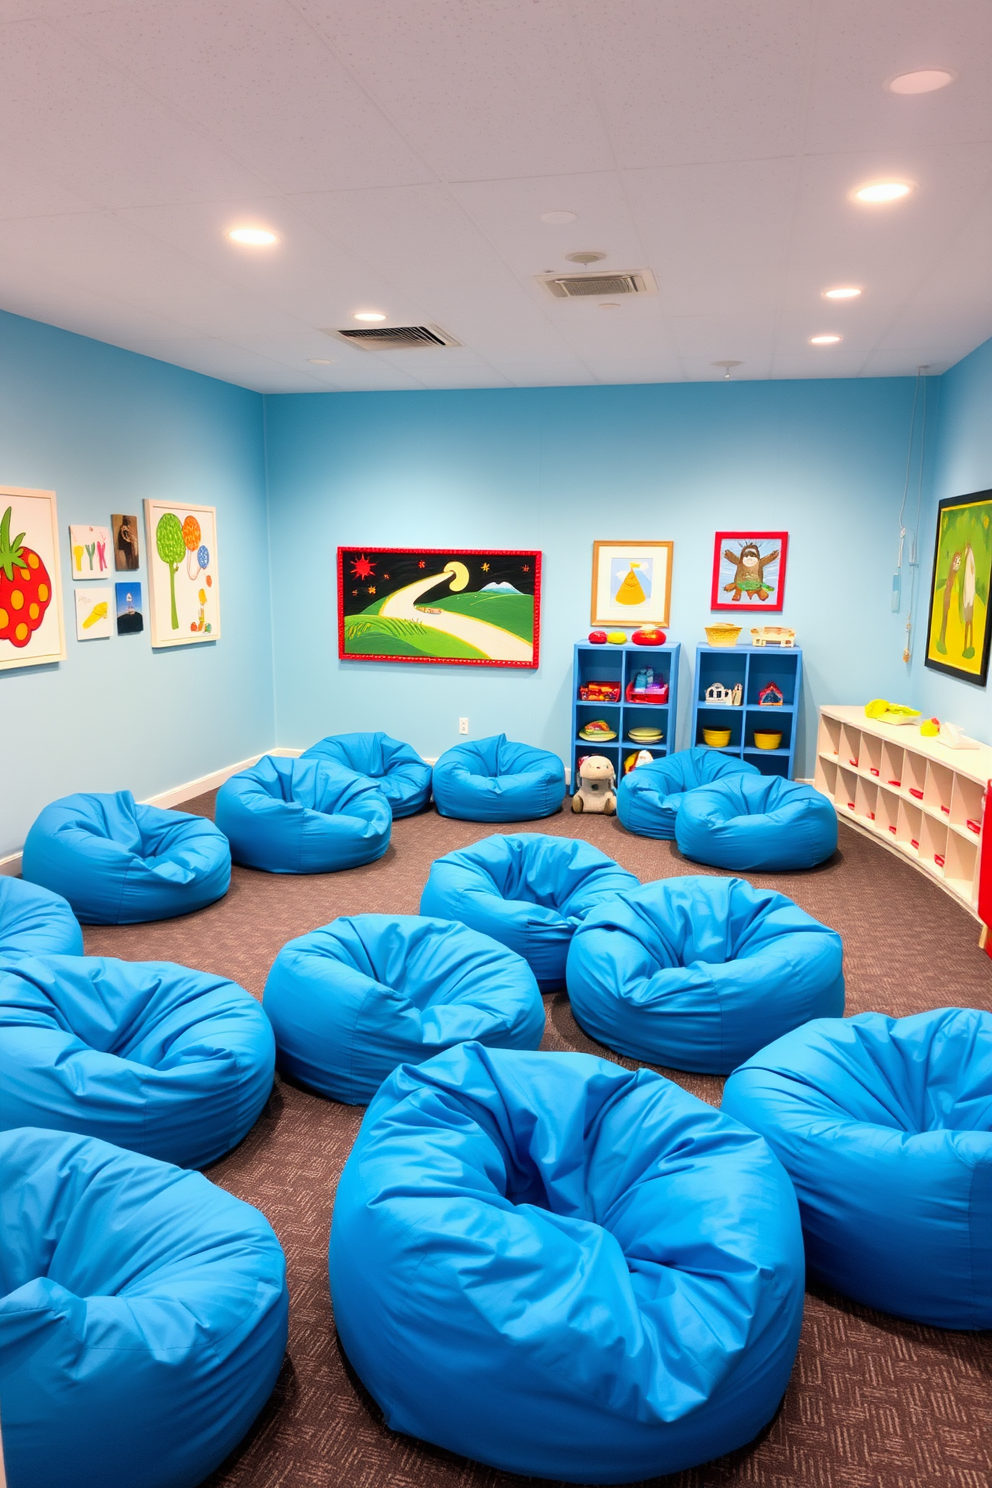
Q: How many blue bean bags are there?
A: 14